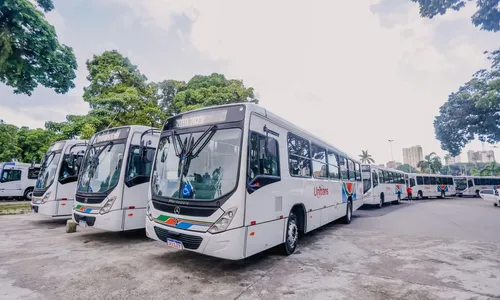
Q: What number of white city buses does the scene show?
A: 7